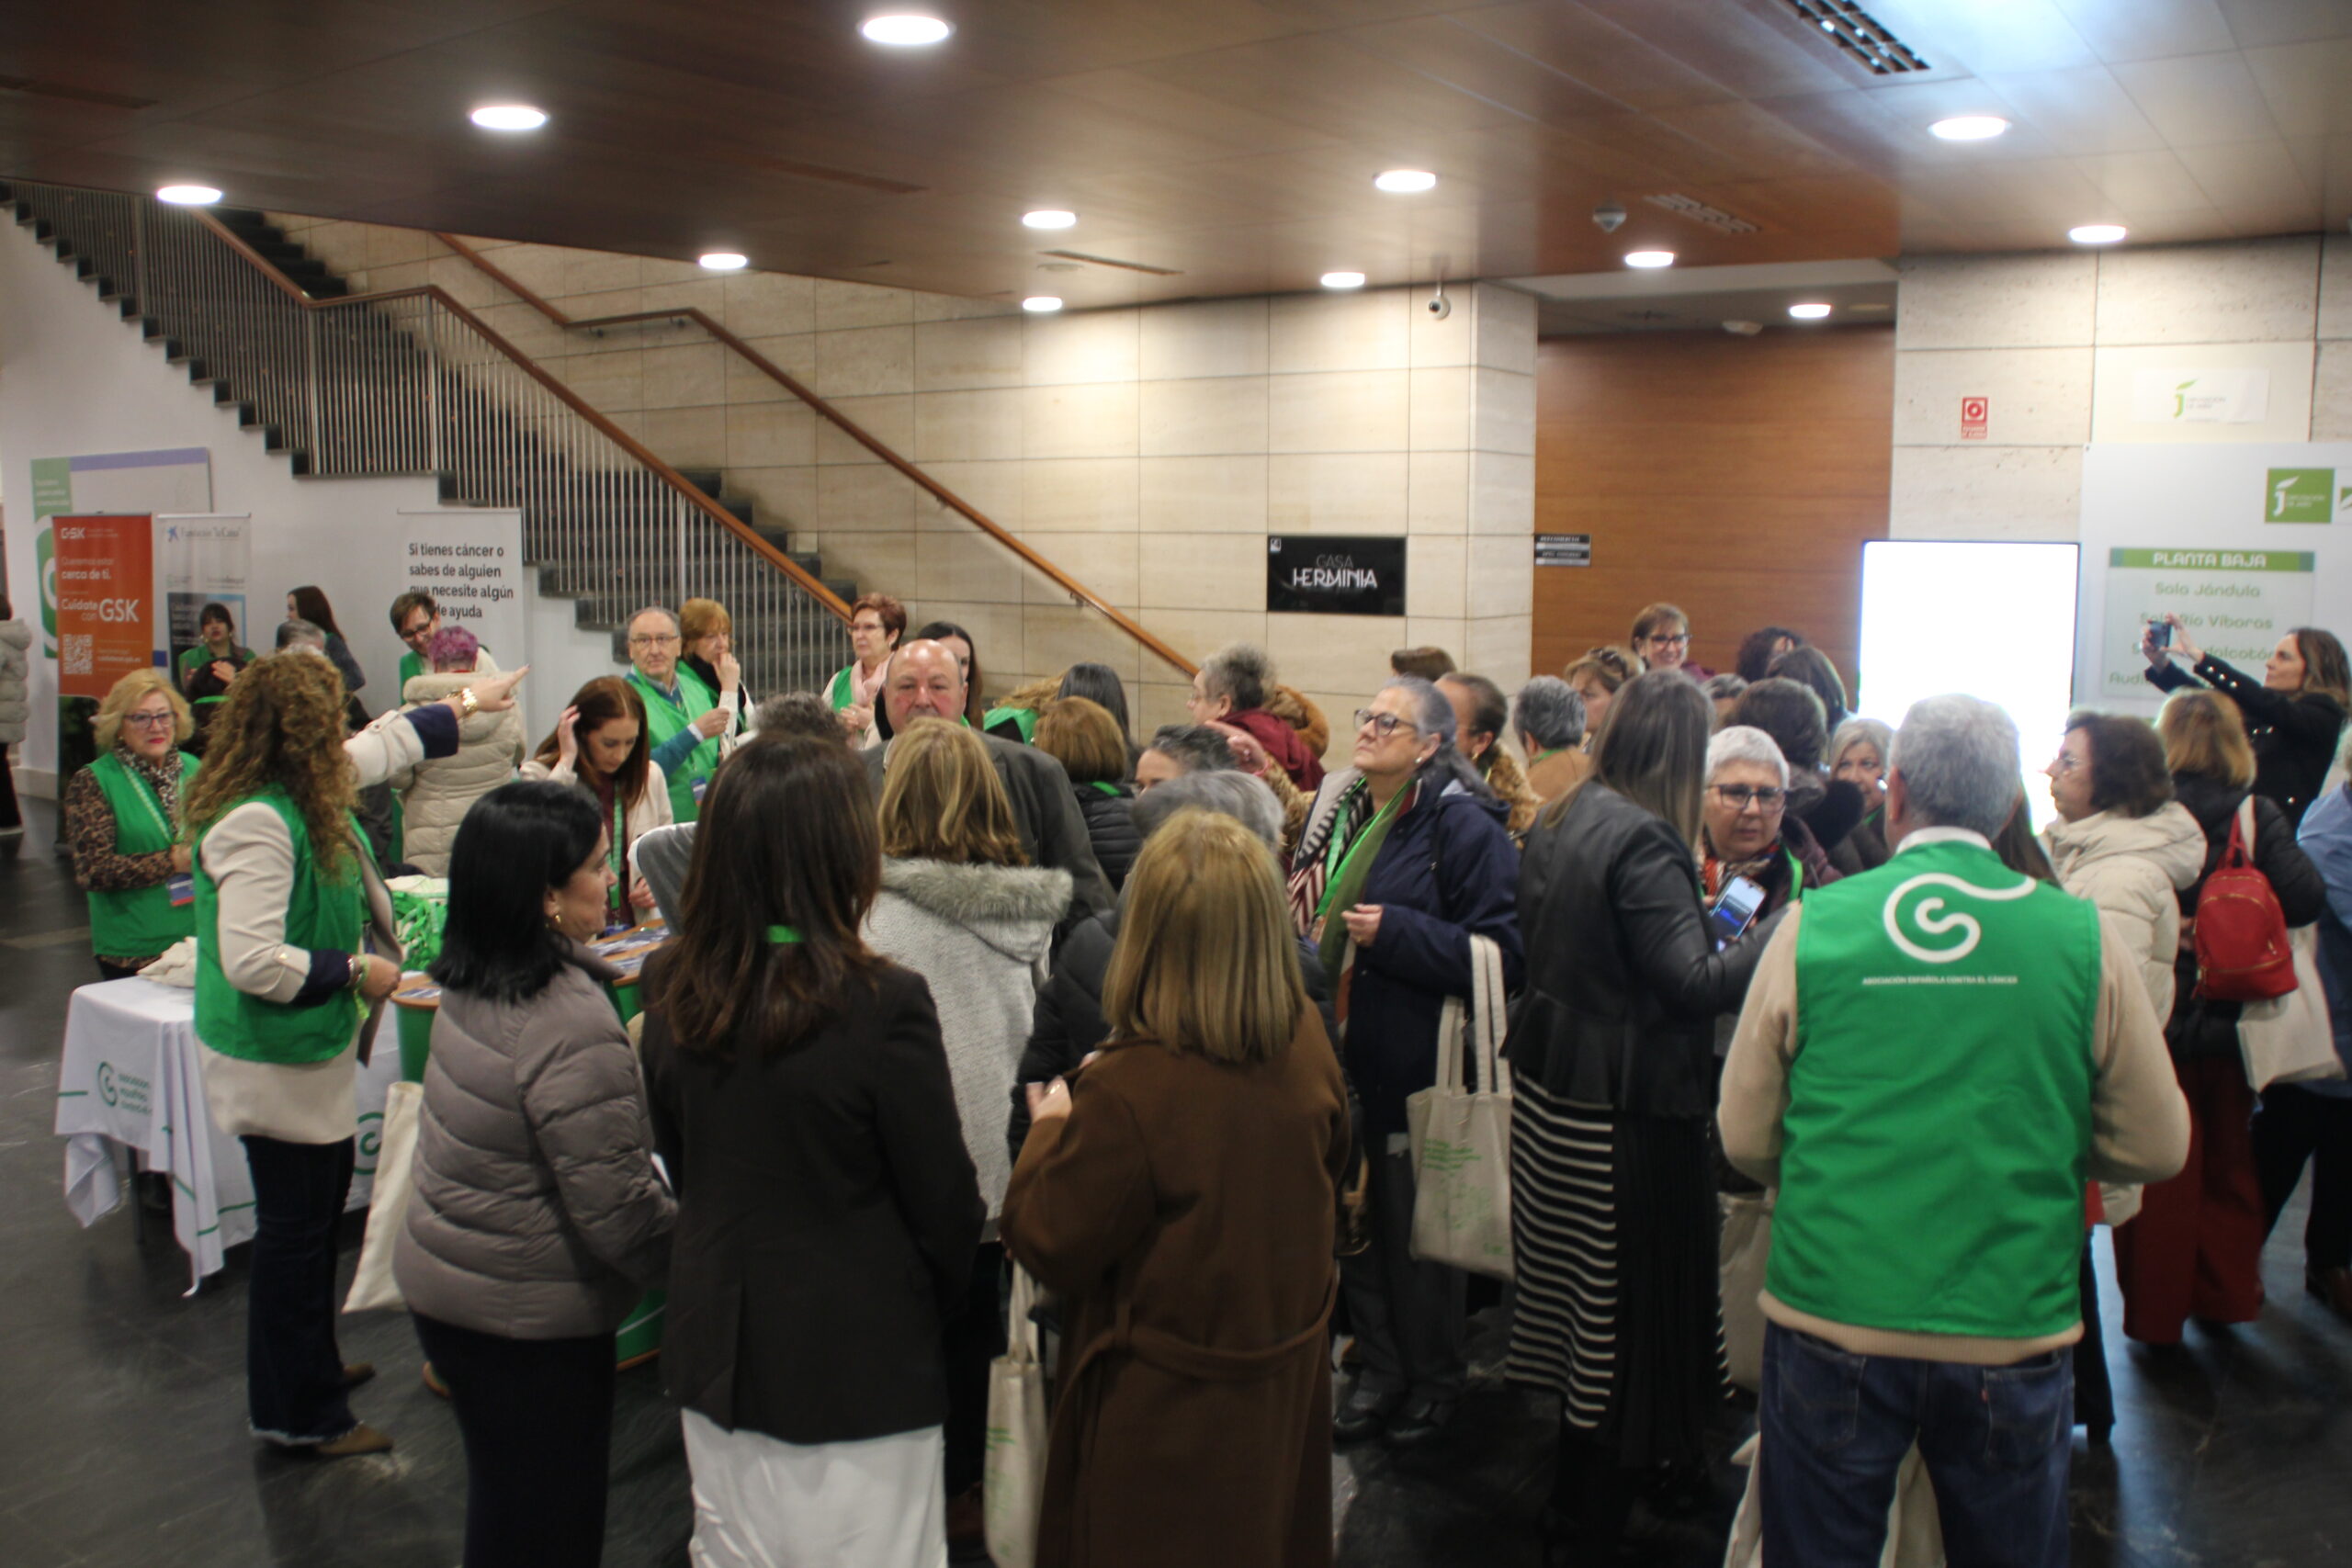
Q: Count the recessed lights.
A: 12